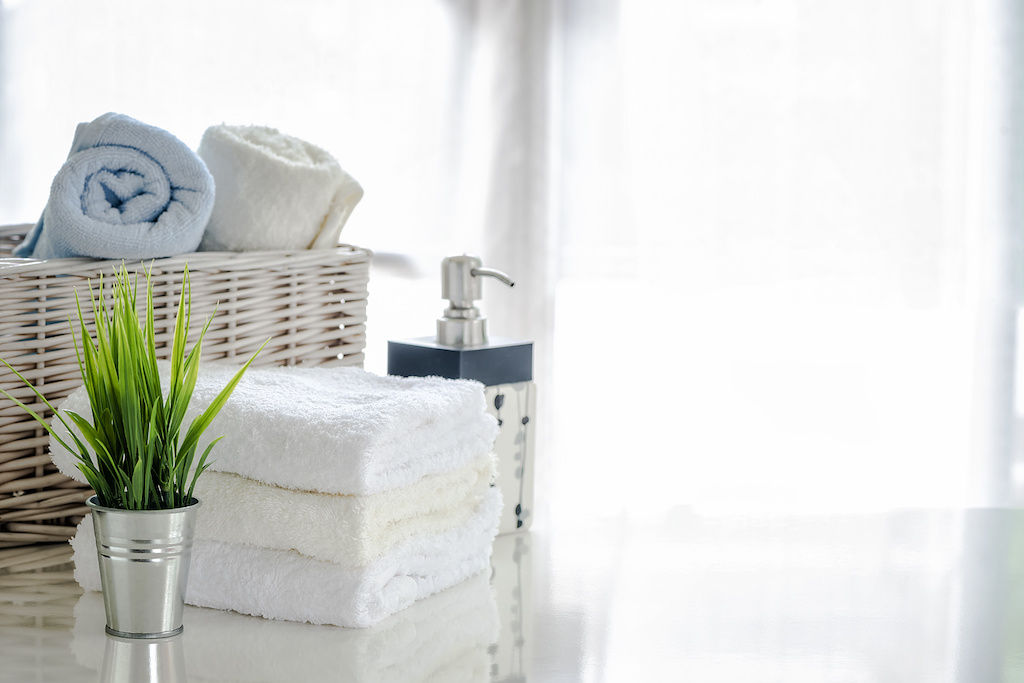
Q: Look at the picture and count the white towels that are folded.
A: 3